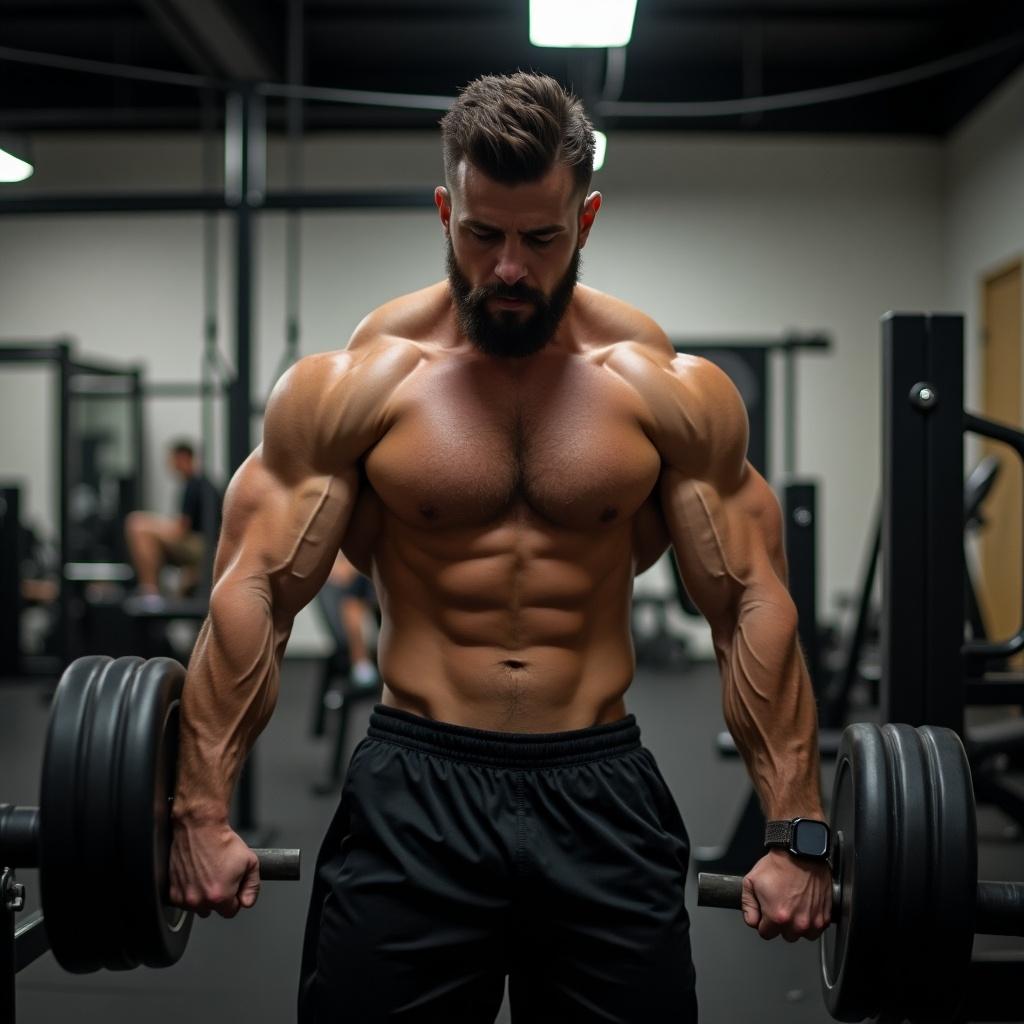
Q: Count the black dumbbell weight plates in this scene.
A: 6